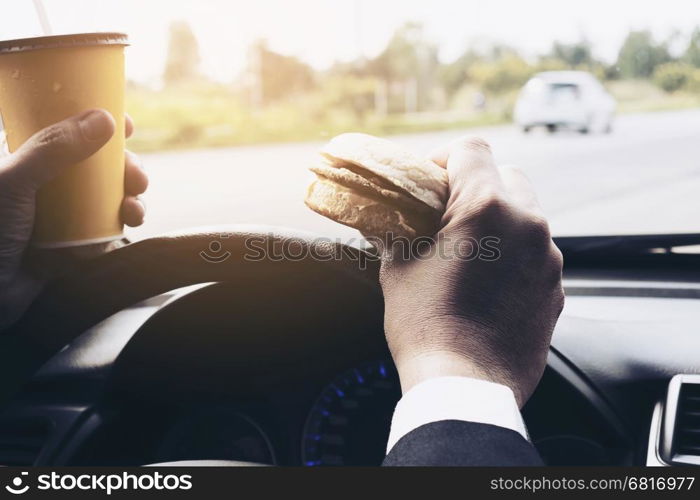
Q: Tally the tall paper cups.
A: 1